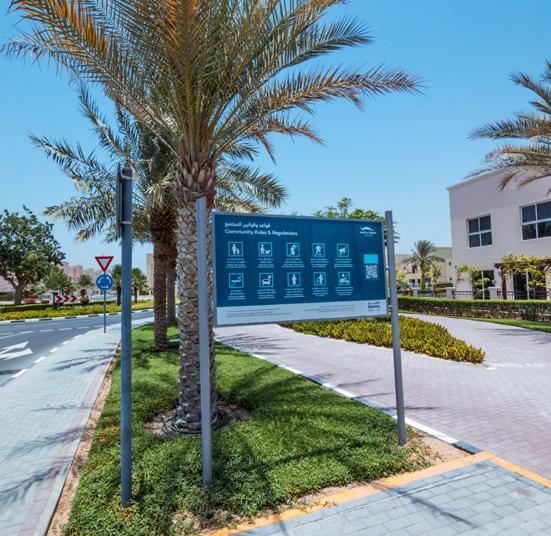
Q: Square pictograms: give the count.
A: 10